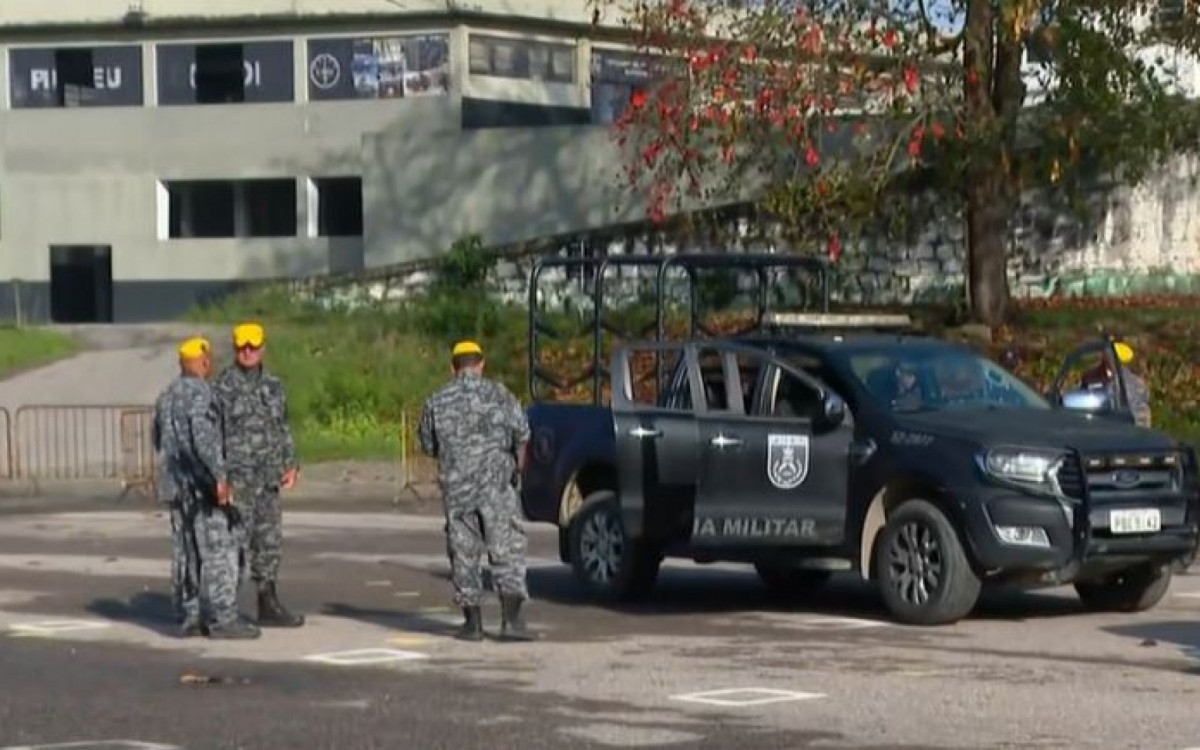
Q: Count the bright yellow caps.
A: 4